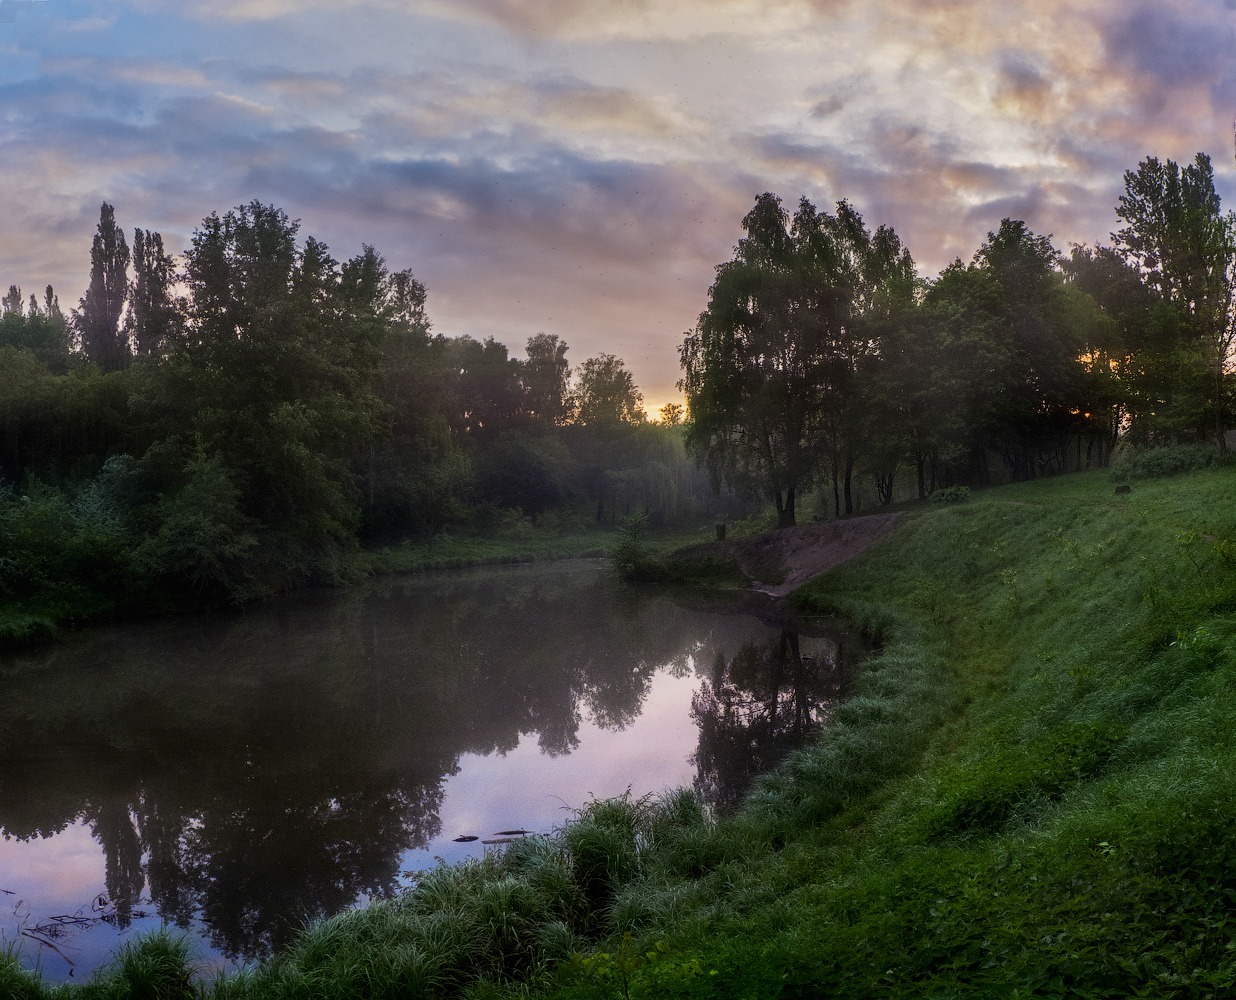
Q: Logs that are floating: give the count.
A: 3